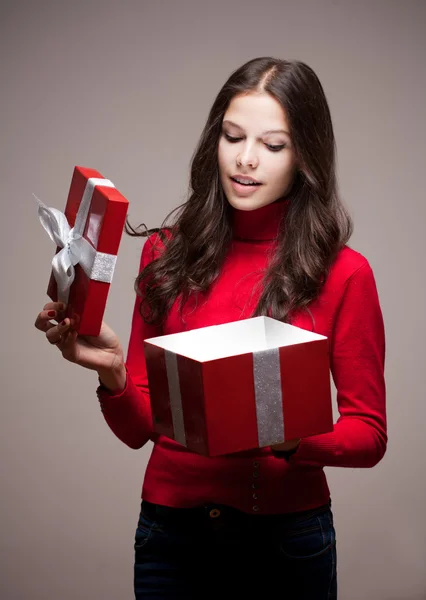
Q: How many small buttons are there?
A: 5